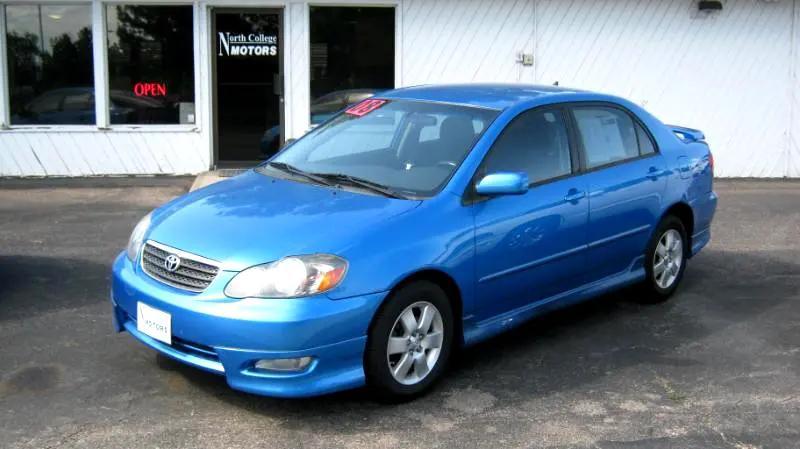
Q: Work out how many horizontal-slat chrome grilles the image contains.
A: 1